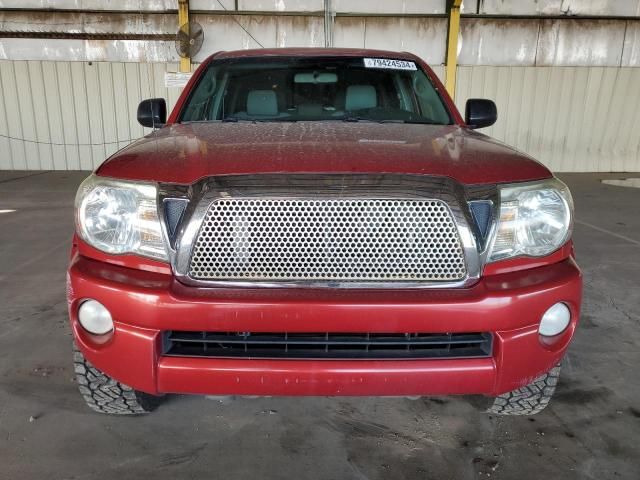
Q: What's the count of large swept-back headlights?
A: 2